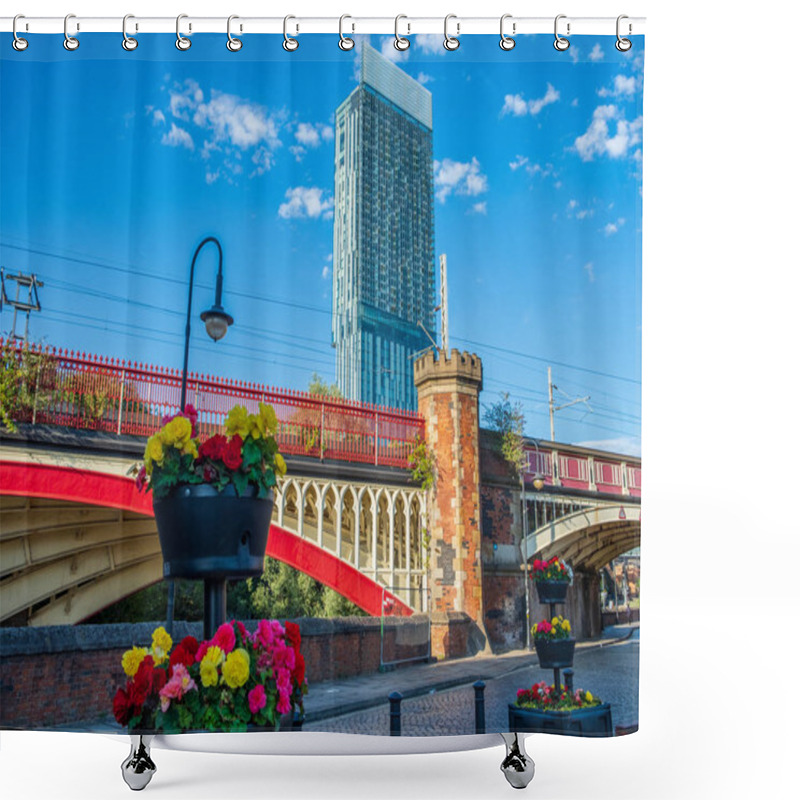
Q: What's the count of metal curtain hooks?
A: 12